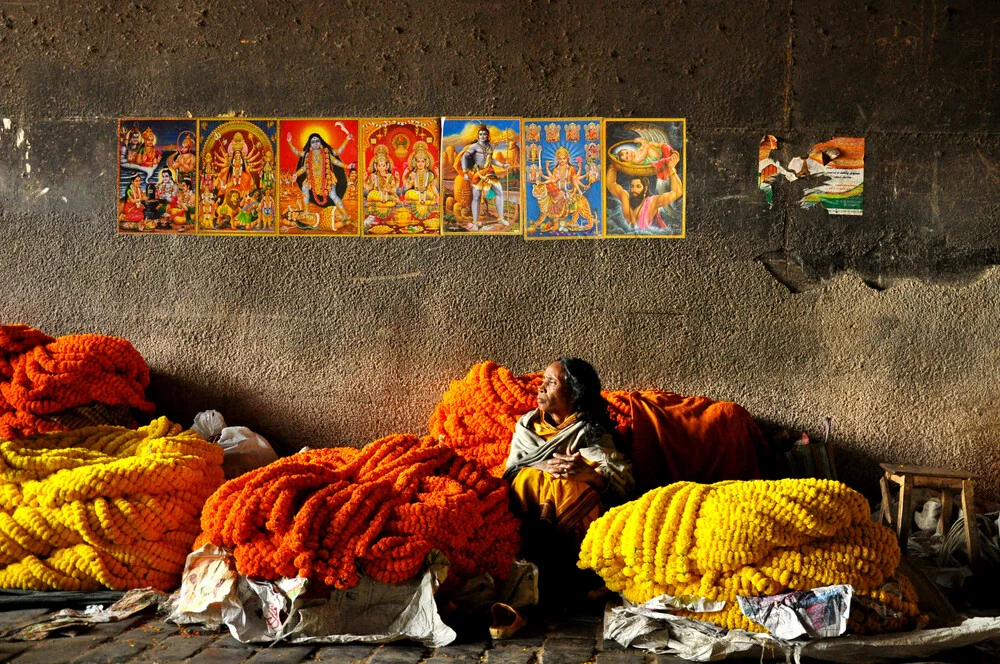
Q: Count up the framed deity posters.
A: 7